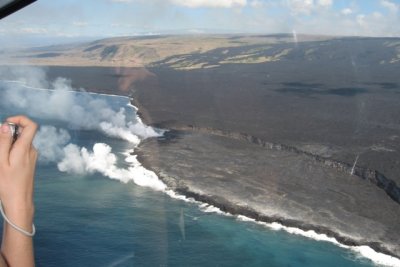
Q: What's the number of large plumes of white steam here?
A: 2